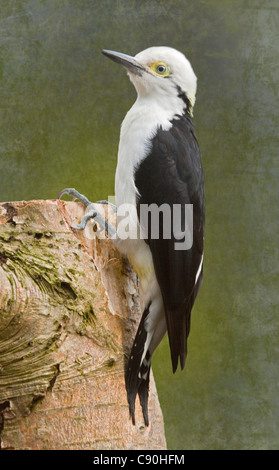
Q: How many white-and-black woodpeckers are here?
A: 1